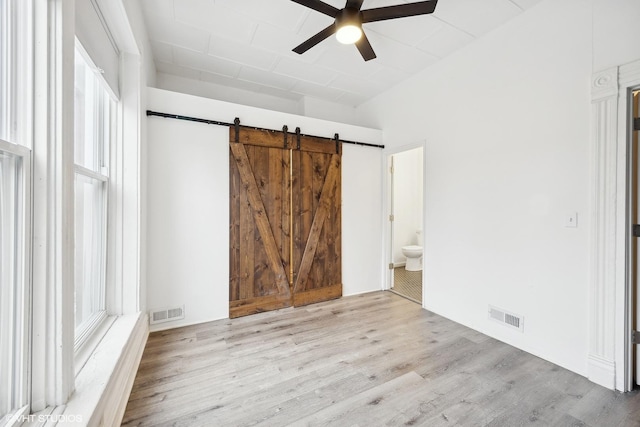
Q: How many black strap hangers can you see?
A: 4